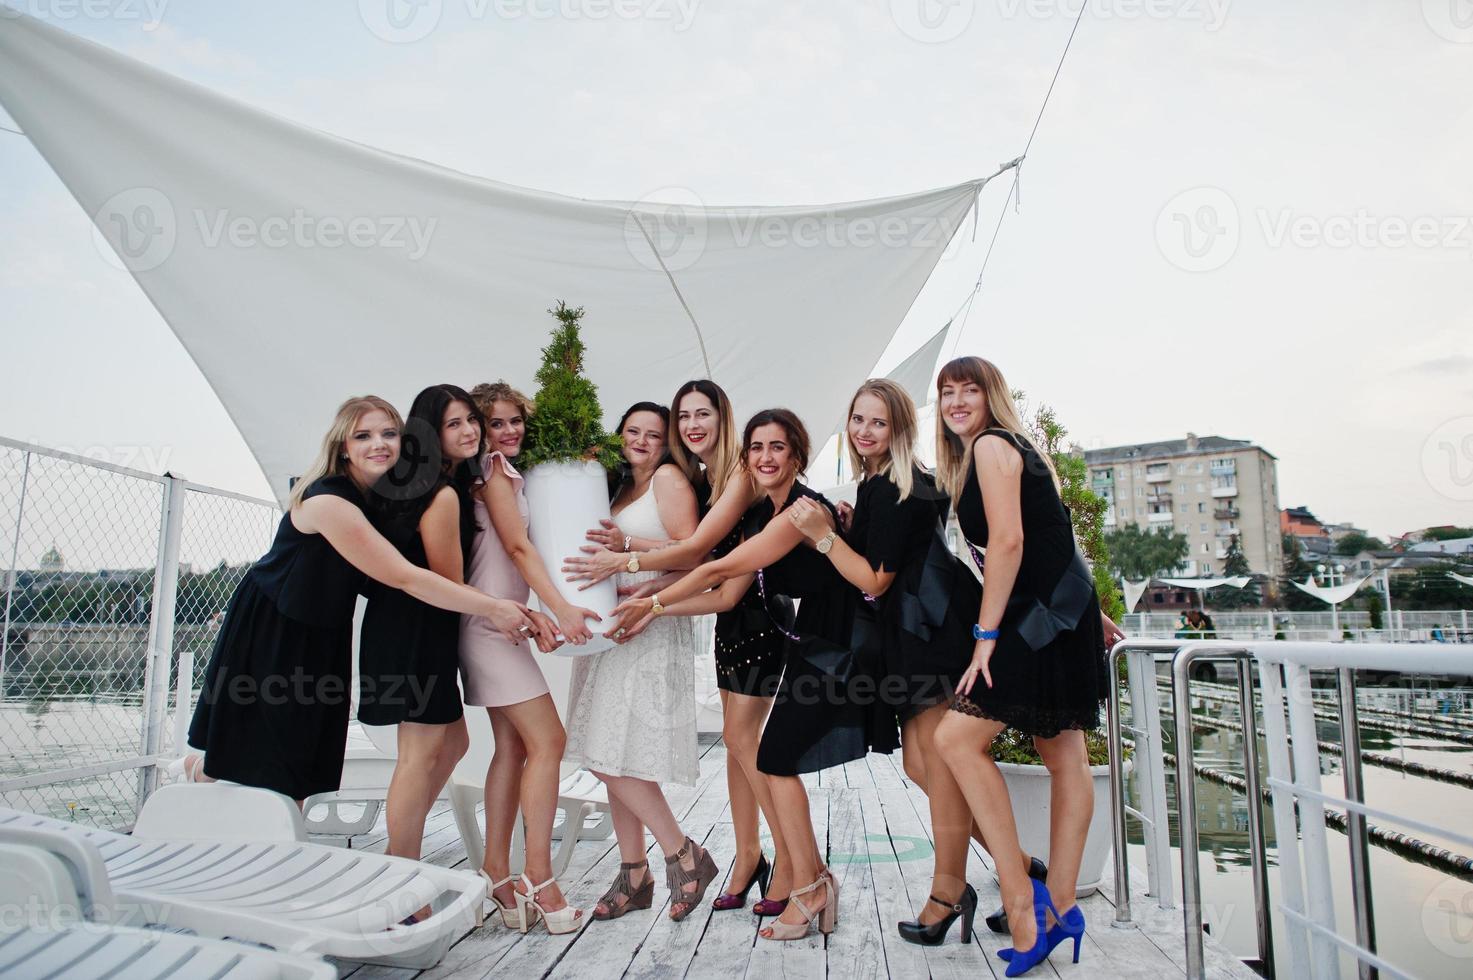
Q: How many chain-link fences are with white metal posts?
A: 1